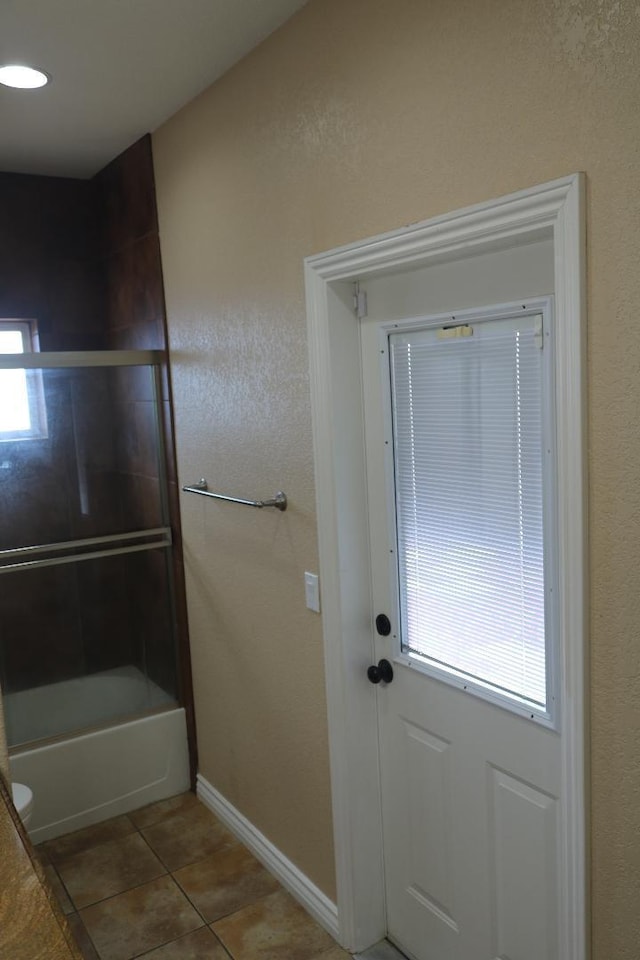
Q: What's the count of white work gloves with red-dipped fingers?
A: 0